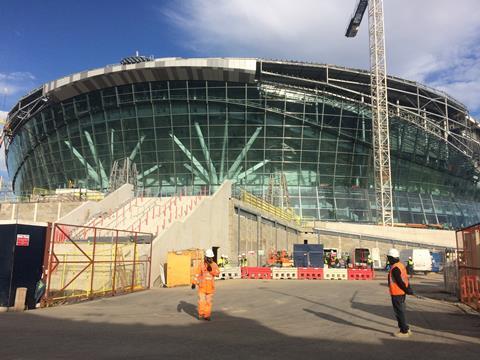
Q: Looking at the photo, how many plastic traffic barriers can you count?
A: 6